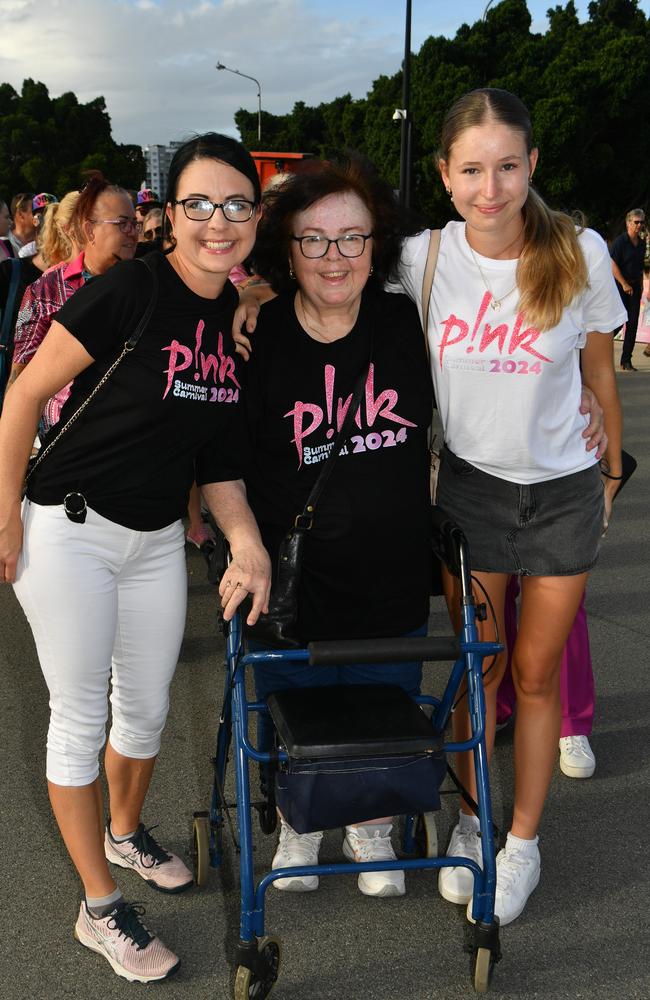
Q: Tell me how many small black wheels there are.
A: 4